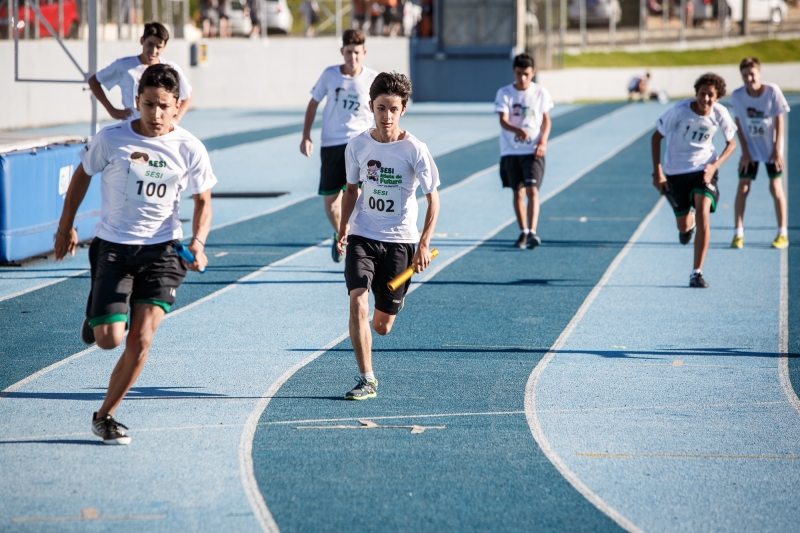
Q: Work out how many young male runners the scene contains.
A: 7